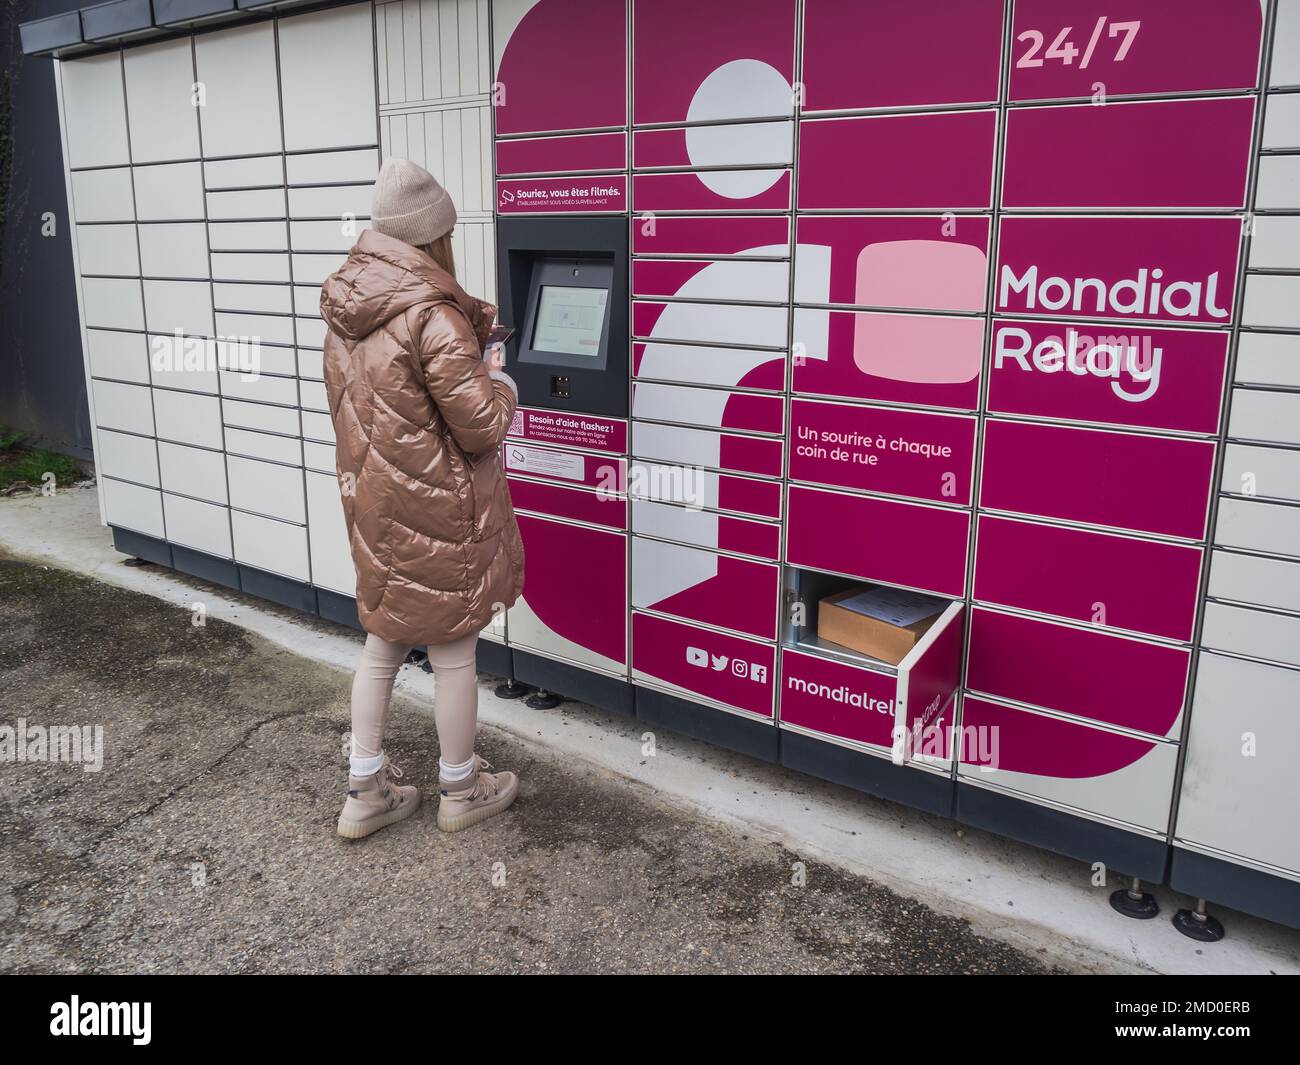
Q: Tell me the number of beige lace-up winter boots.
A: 2